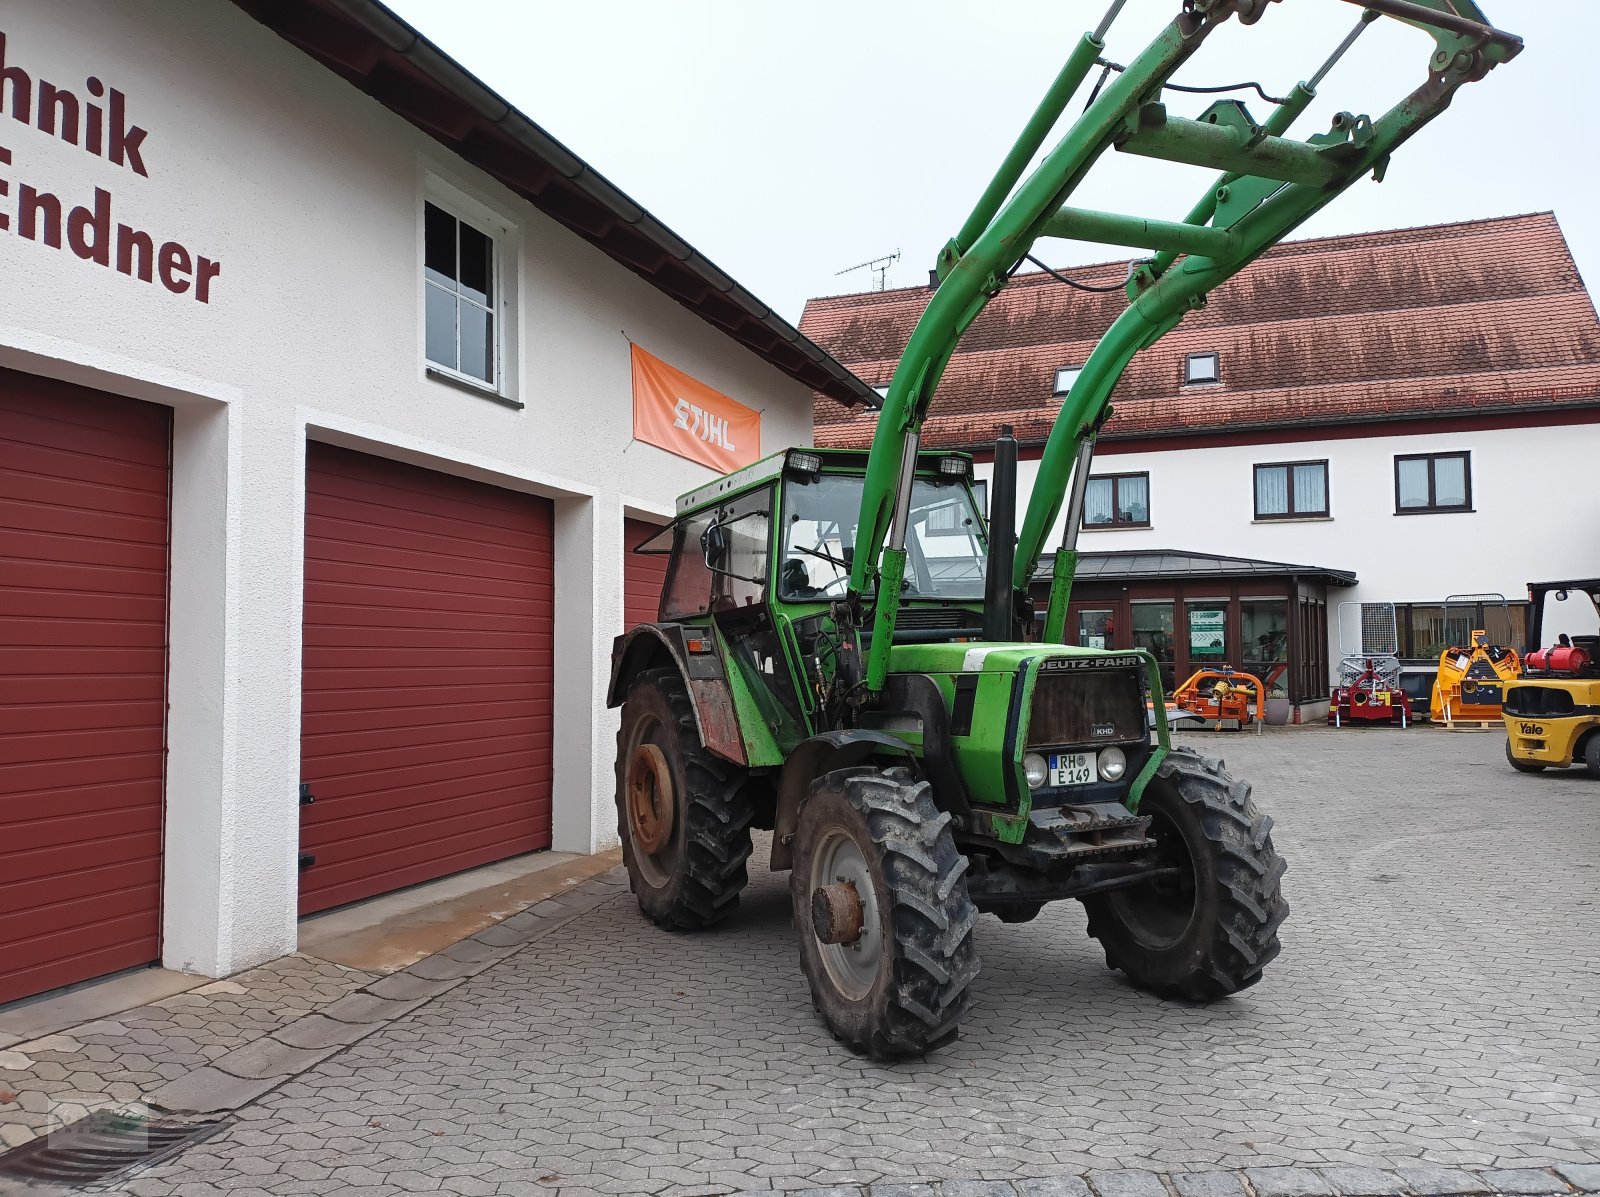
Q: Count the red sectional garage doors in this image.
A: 3